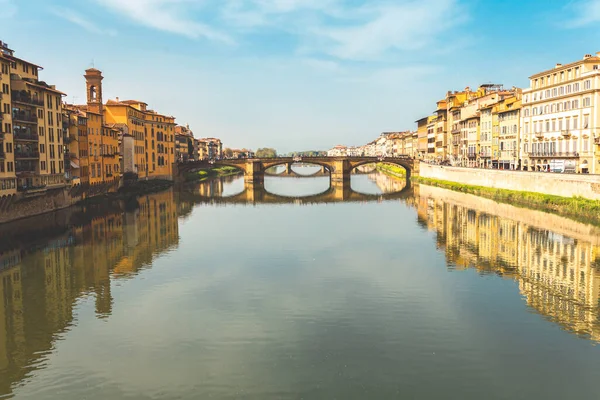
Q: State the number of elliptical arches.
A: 3